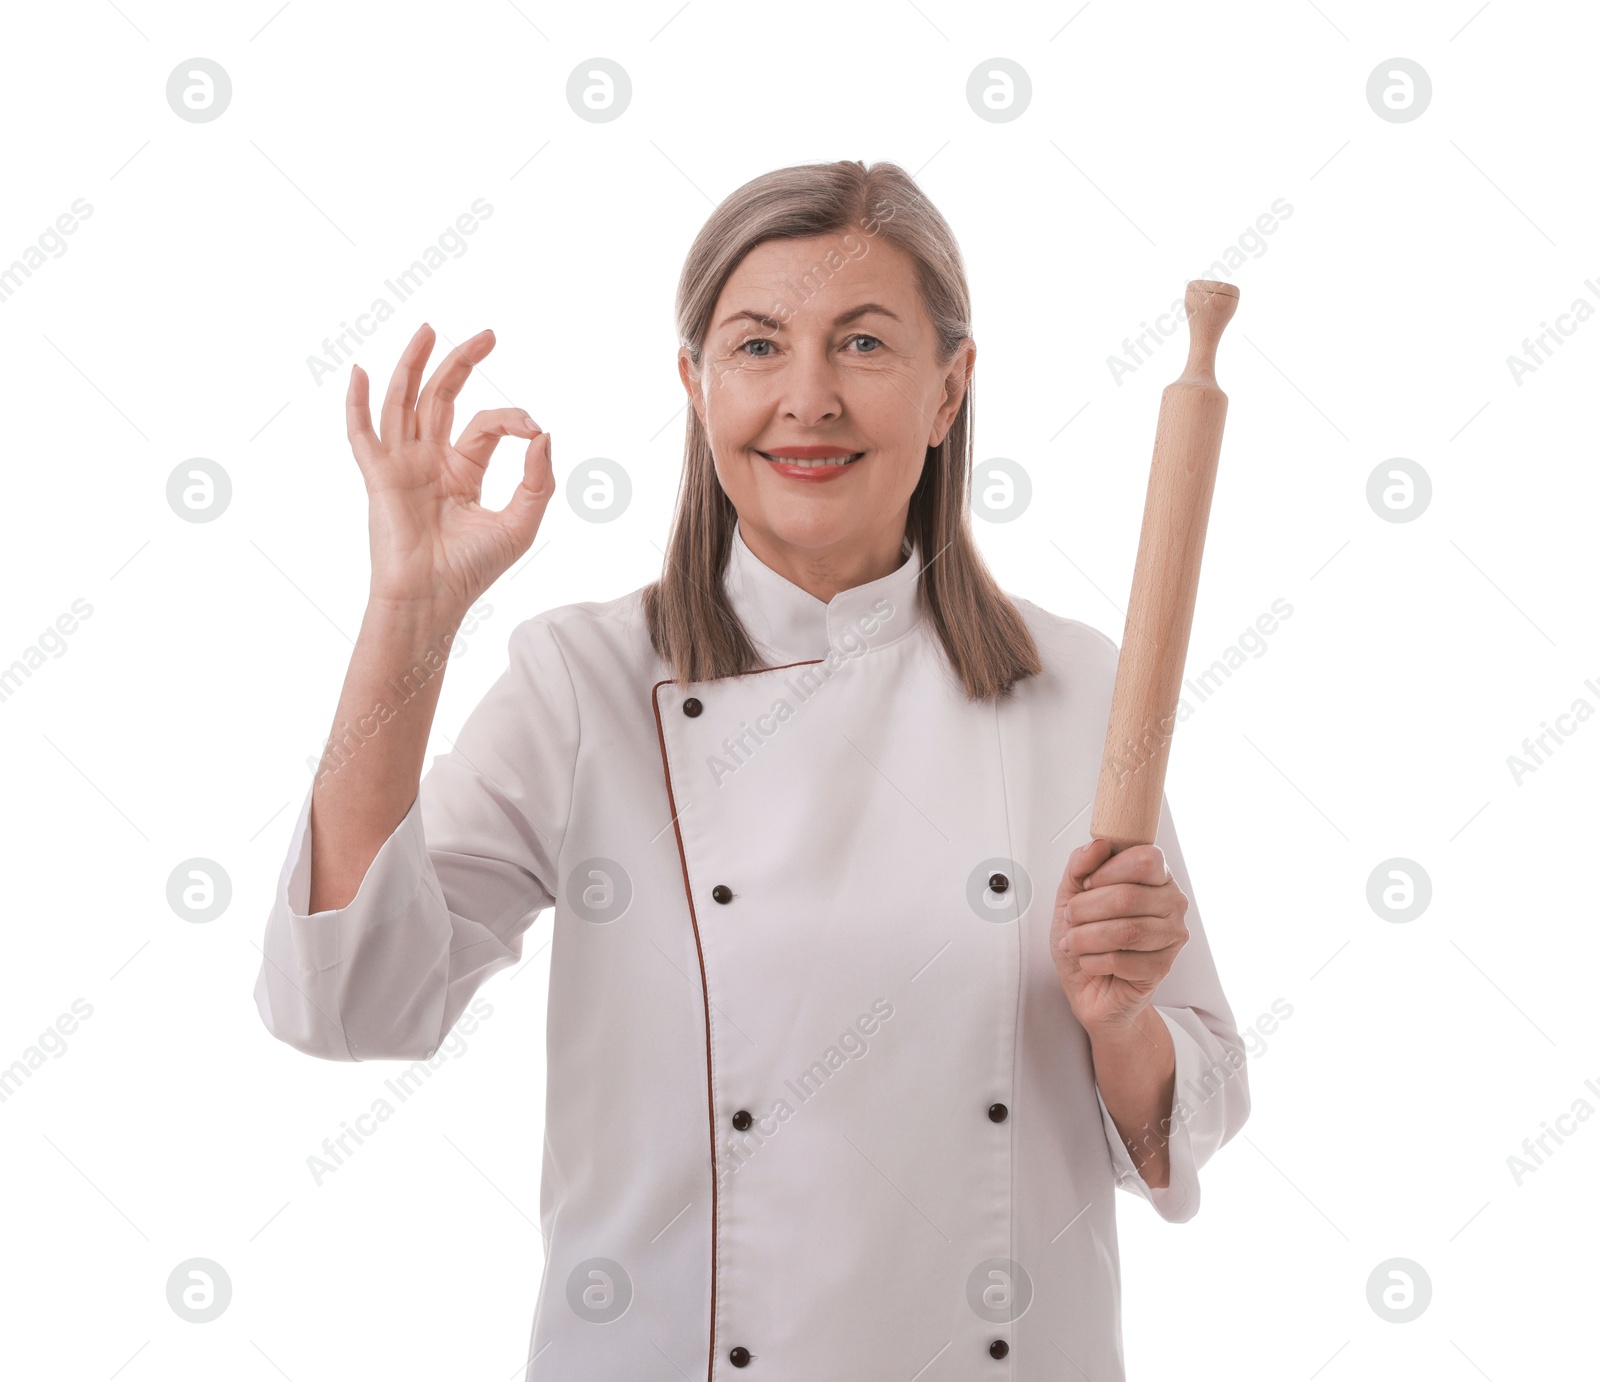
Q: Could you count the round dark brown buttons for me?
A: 7